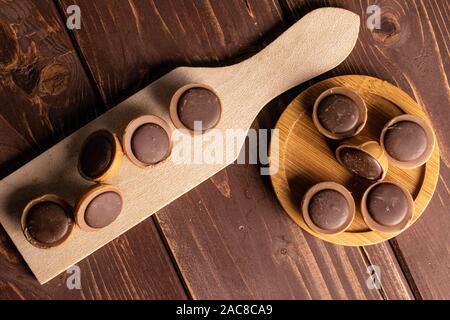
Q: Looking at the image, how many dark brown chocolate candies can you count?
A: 10